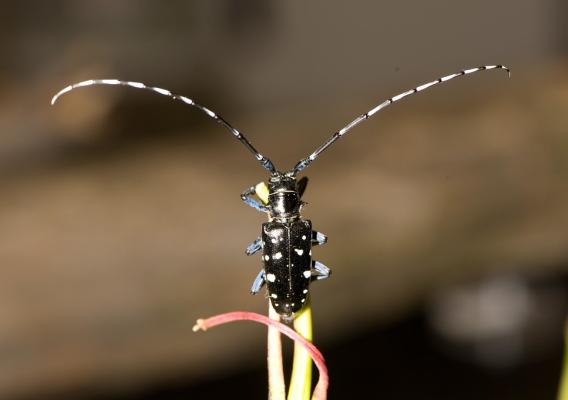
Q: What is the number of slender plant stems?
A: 3